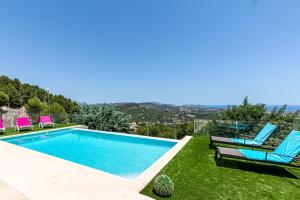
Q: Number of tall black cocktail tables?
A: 0